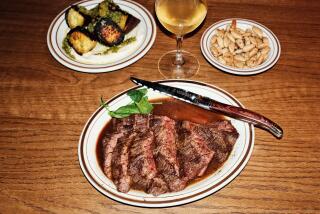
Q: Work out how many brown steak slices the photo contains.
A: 6